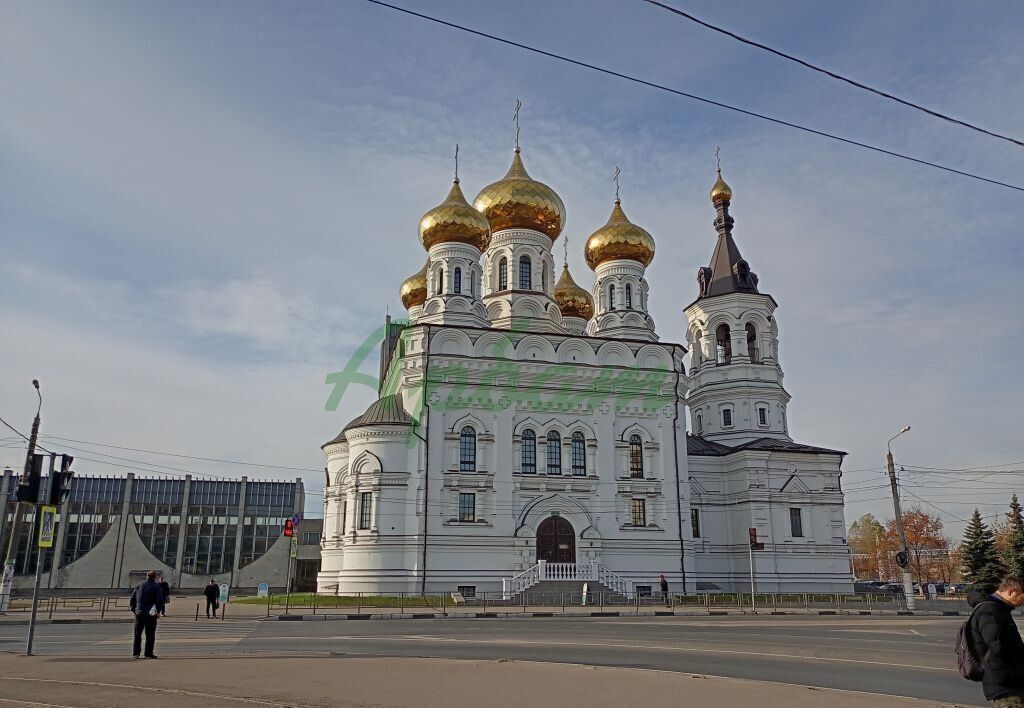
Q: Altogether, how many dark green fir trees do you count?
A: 2